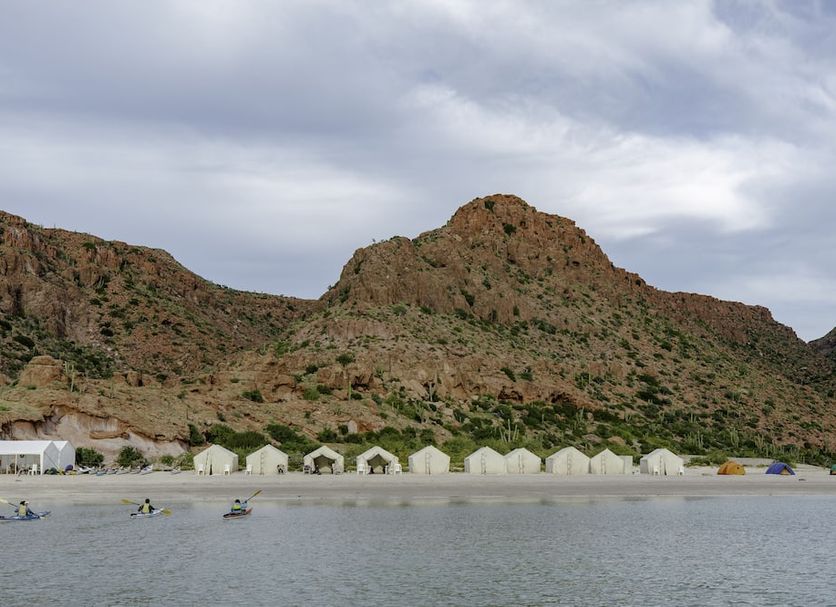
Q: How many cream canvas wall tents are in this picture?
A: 10